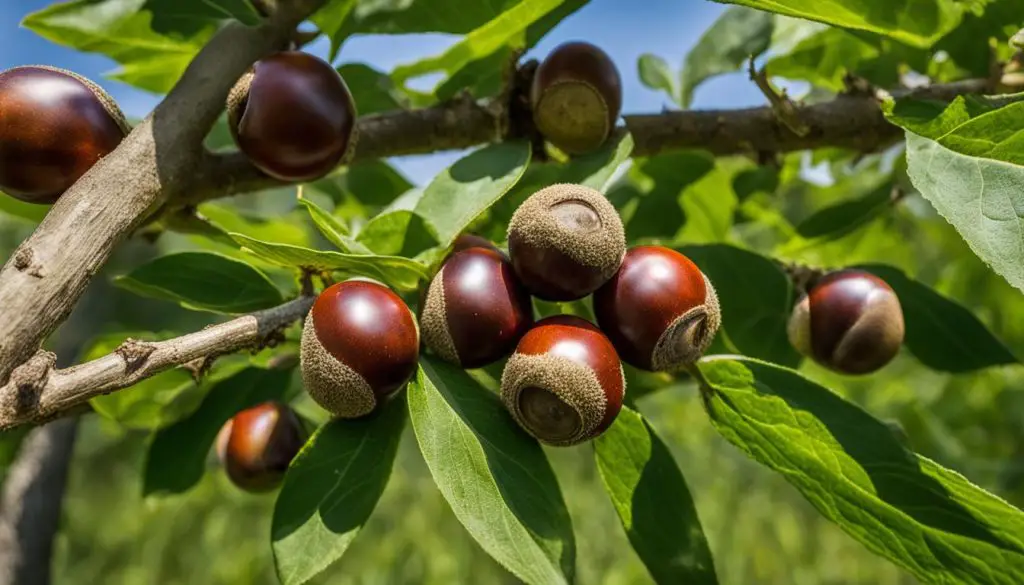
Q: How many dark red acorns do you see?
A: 10